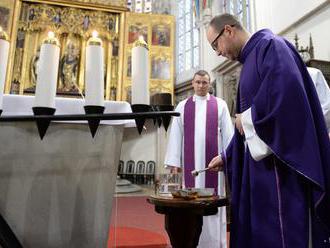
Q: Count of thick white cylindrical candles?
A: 4